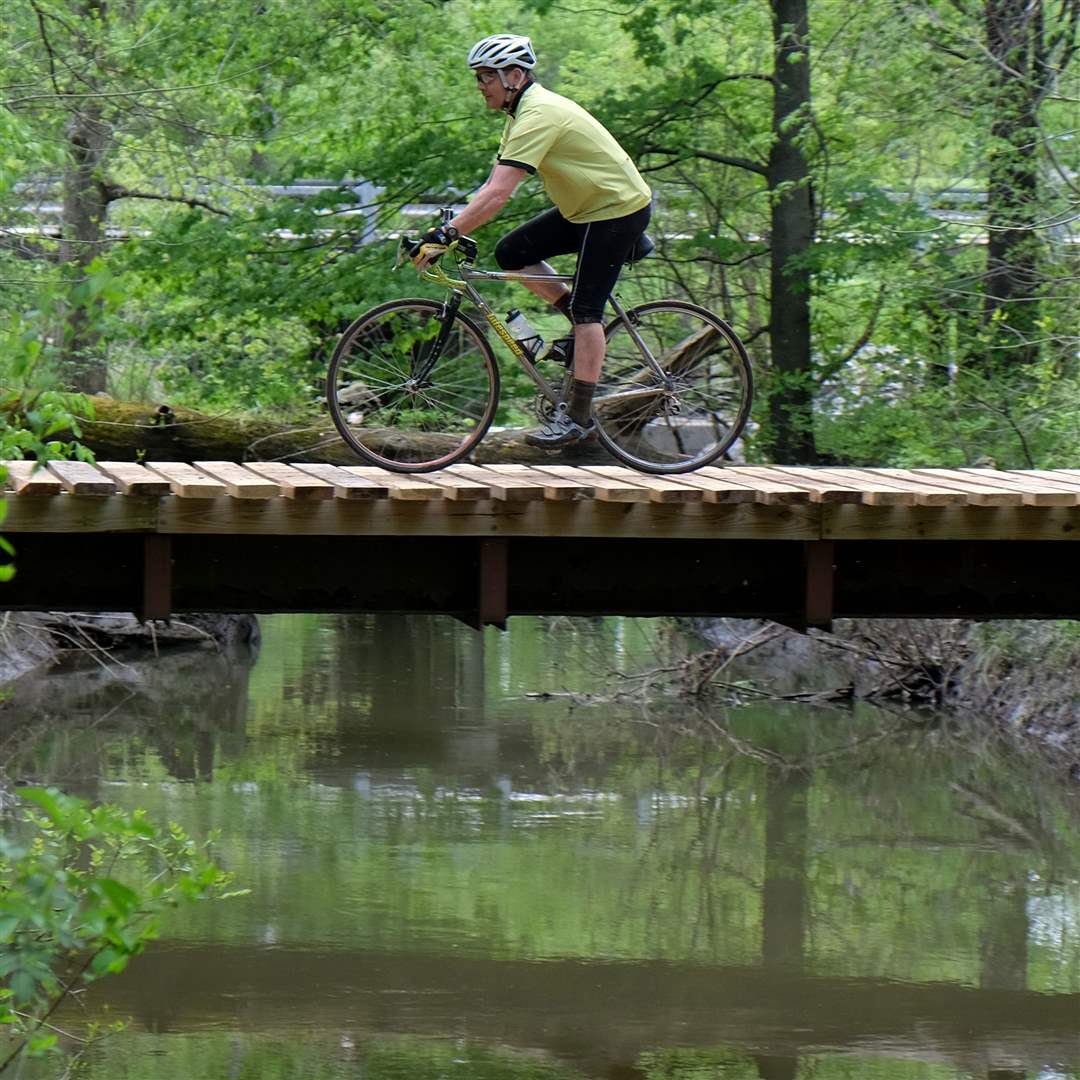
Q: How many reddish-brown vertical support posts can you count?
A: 3